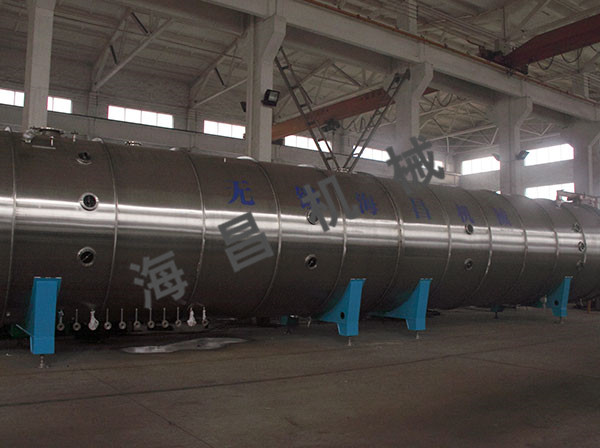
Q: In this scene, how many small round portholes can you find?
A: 10